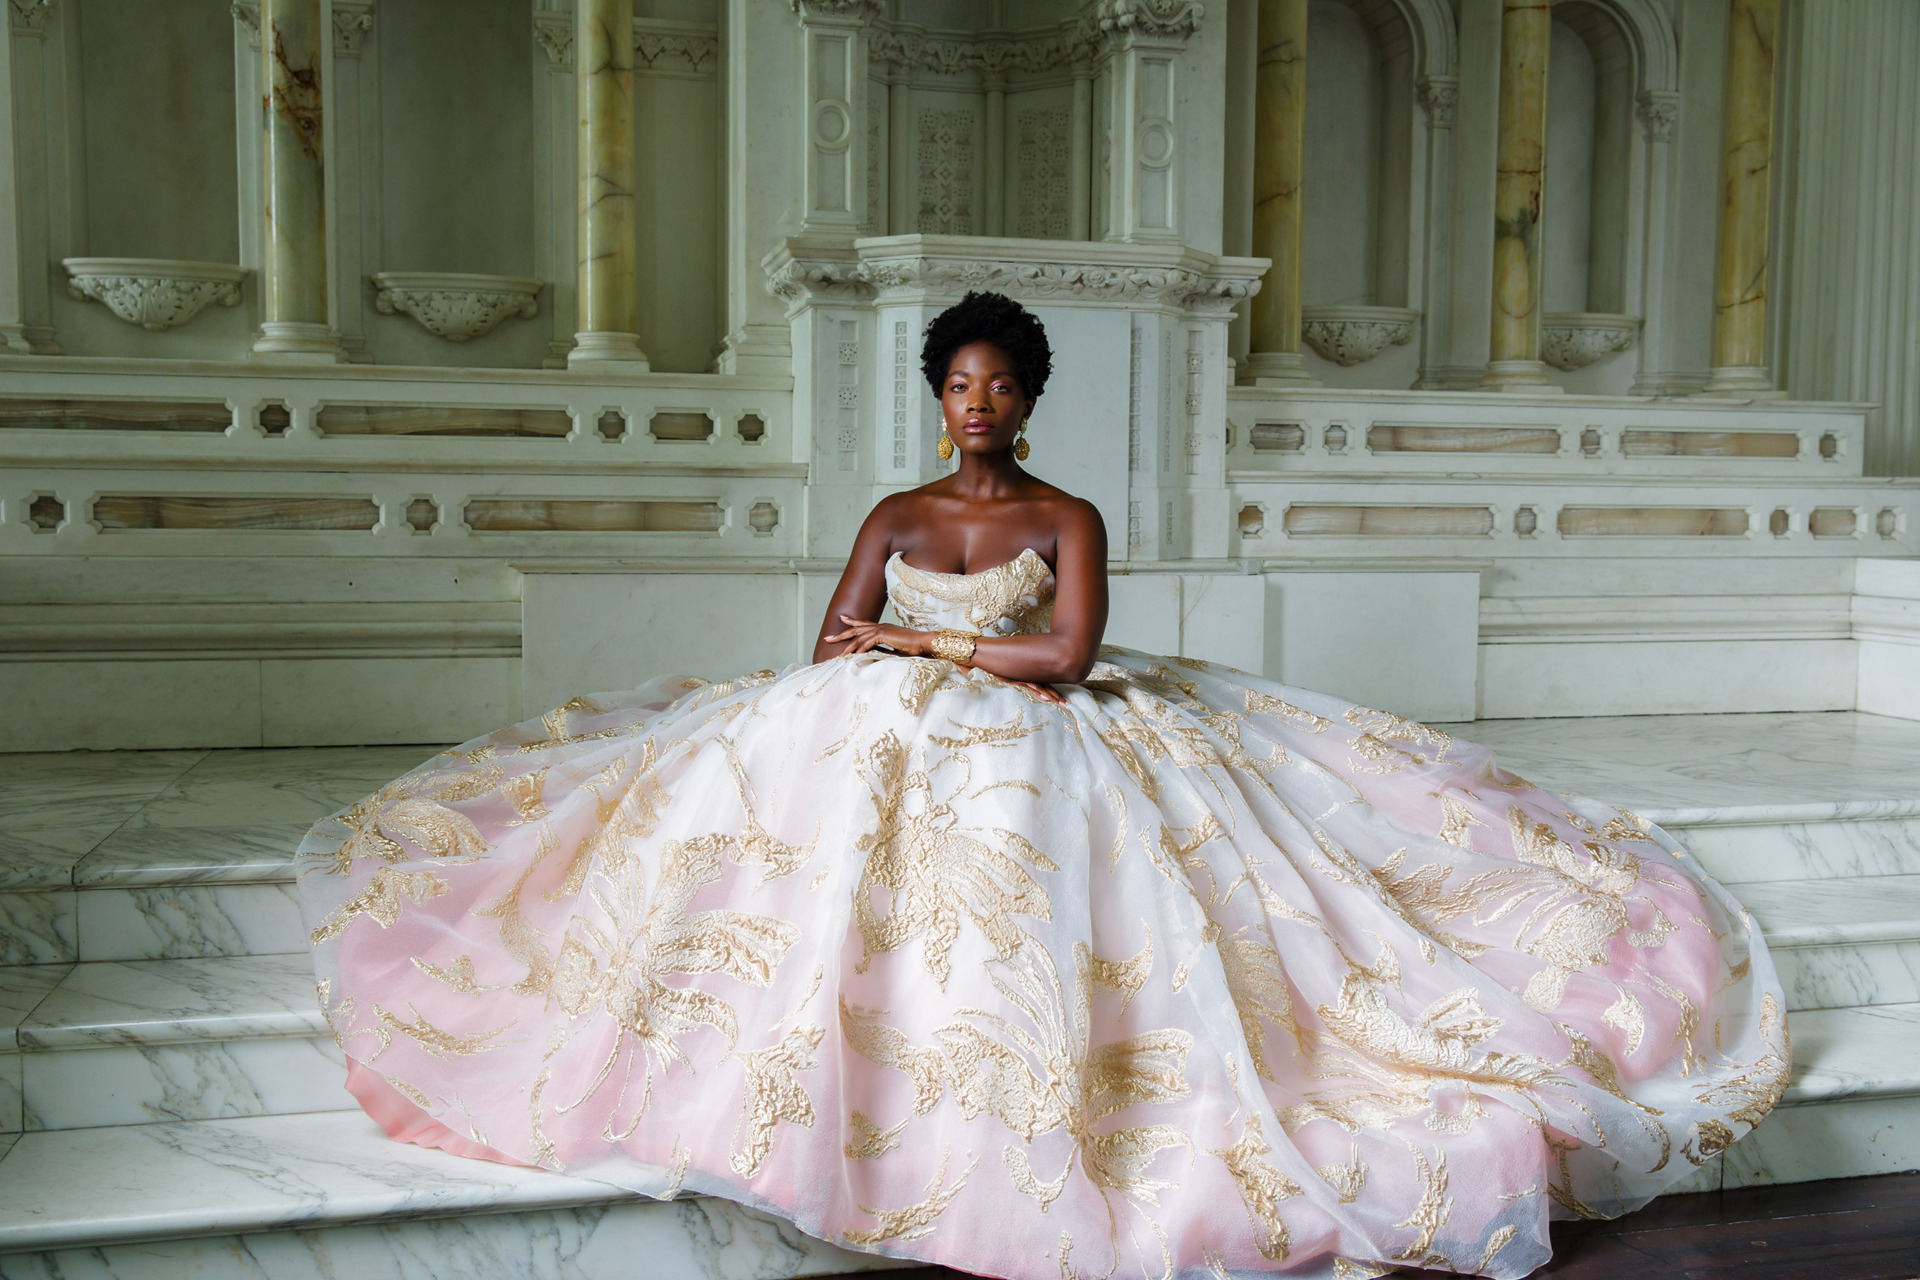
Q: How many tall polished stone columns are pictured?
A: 5